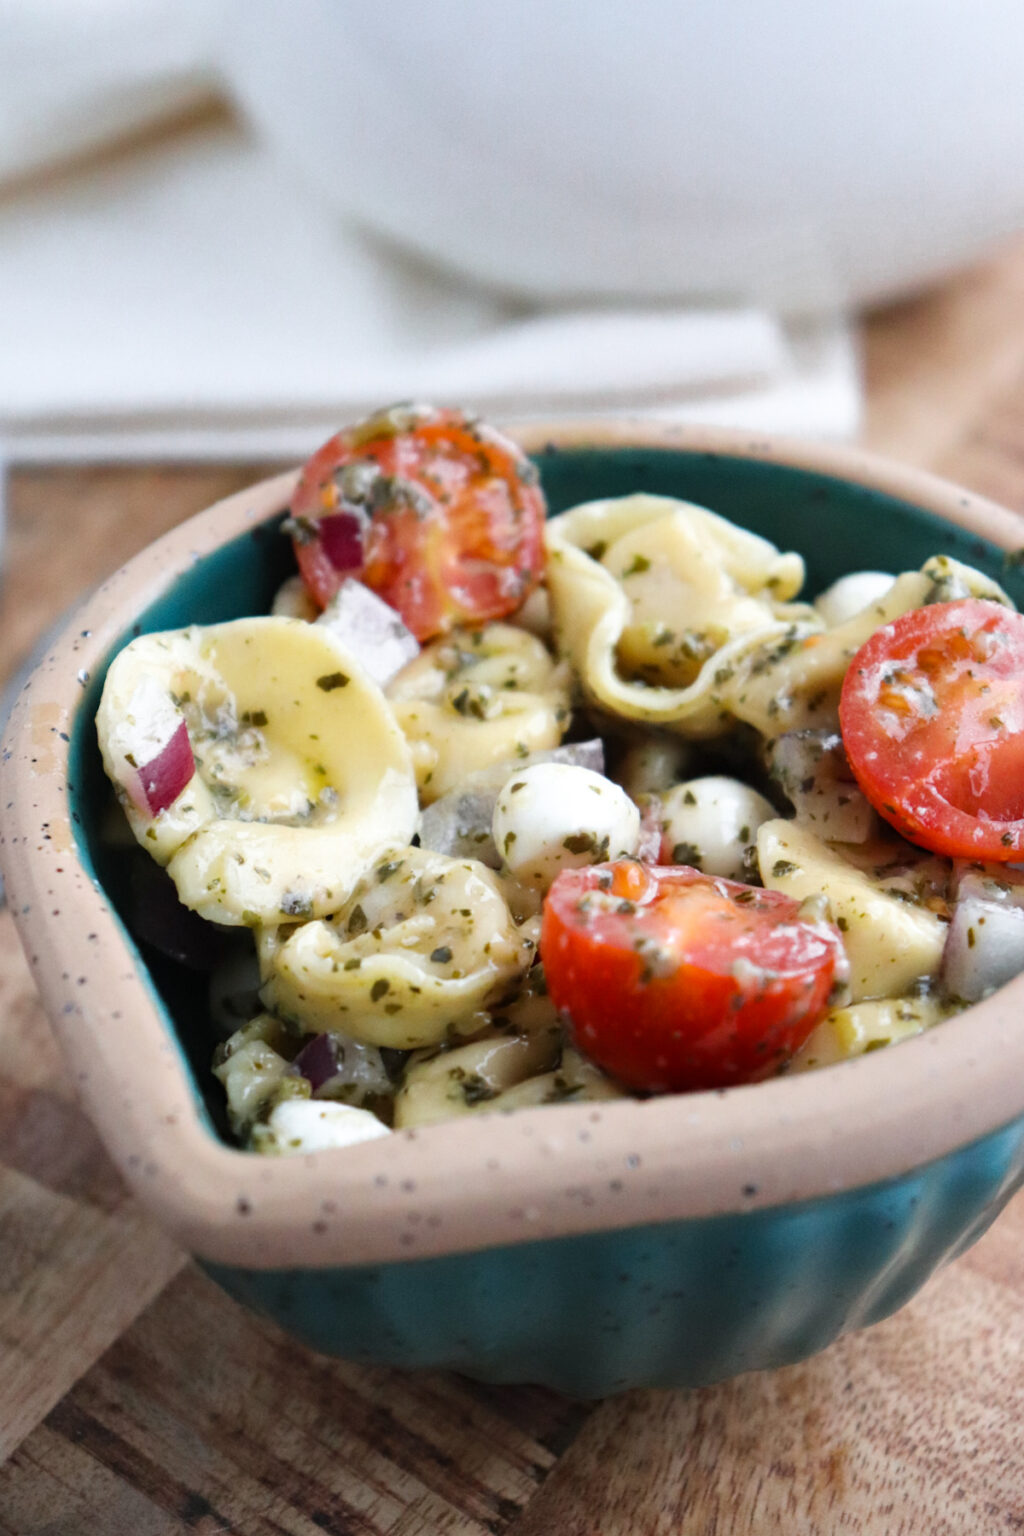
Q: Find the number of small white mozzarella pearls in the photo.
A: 4